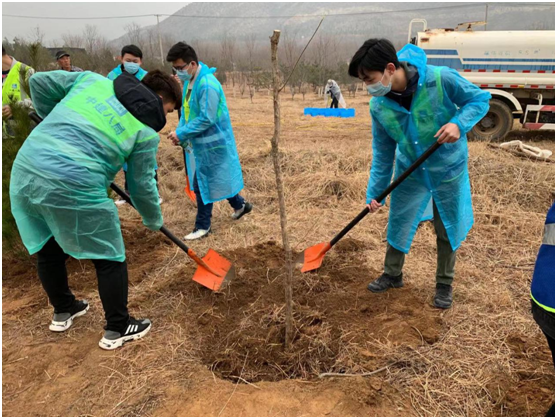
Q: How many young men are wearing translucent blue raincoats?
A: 3